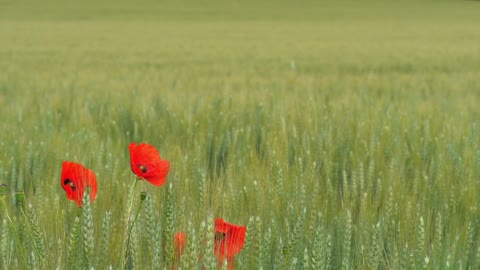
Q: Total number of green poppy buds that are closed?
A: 3